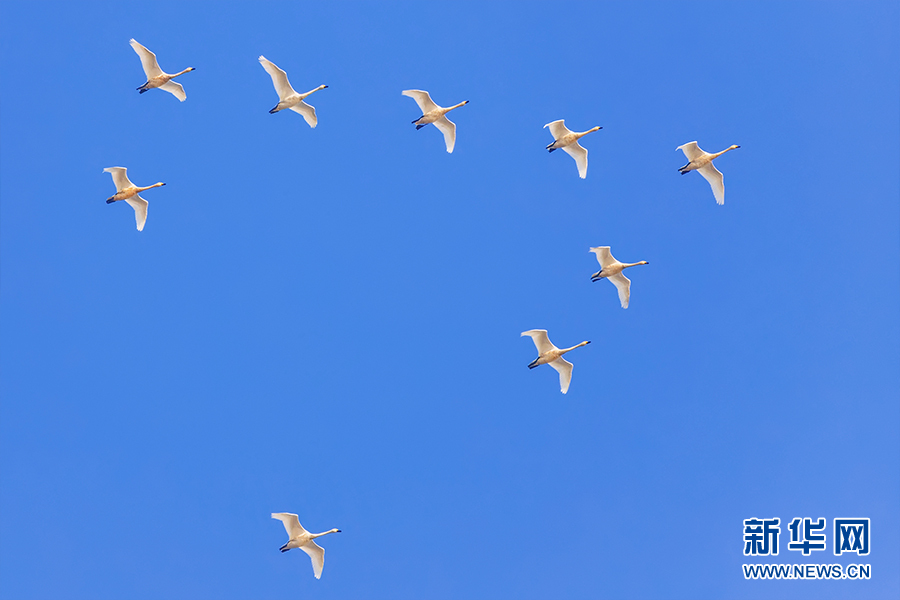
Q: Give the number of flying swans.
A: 9